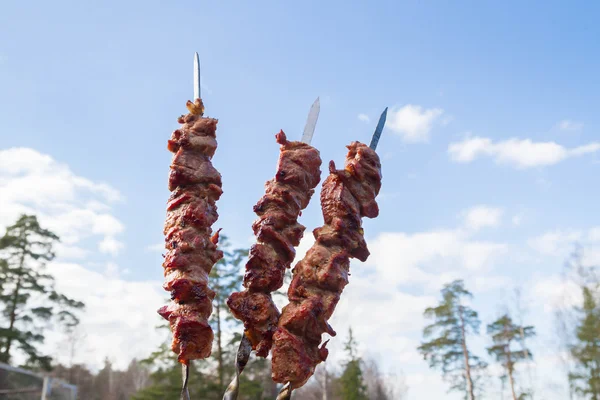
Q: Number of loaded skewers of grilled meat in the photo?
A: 3